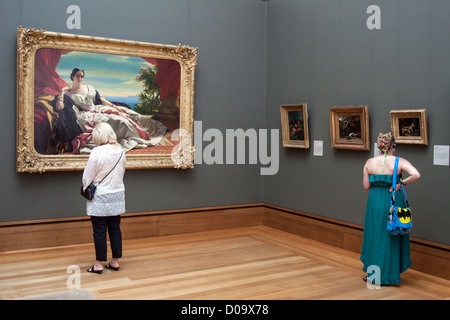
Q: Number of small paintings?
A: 3